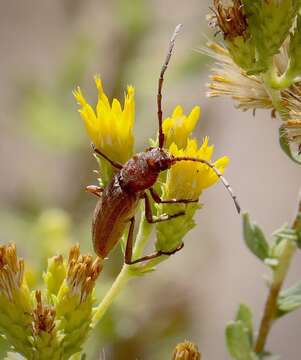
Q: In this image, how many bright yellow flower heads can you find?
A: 3